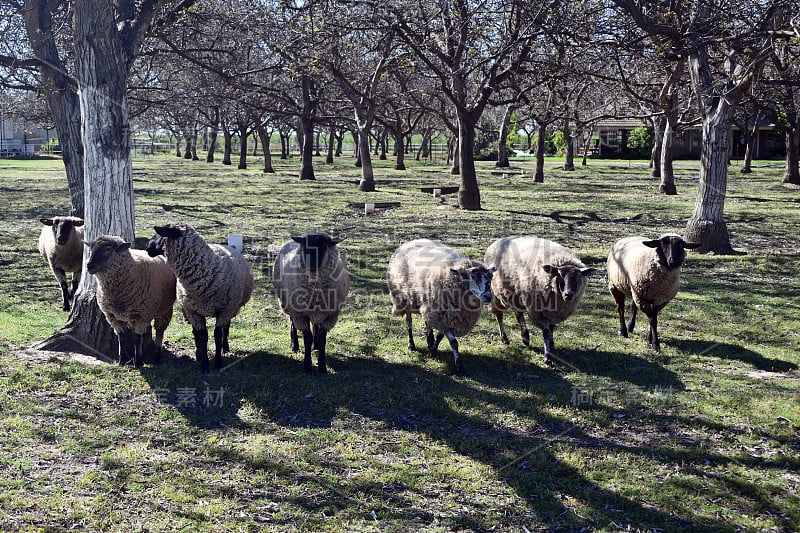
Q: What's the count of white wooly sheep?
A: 7